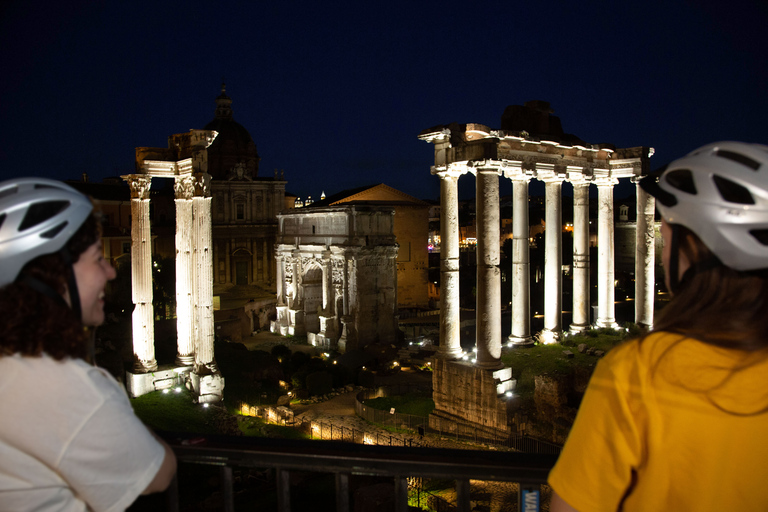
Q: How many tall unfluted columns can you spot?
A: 7